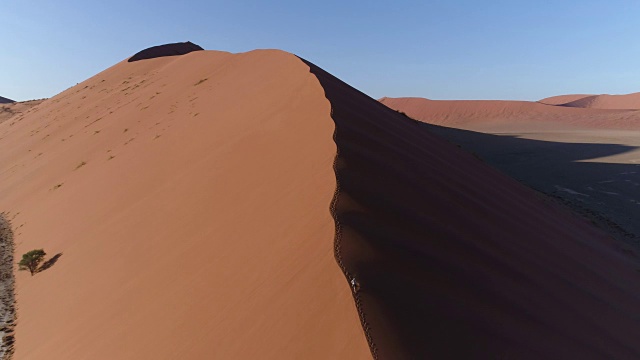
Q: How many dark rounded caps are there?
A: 1